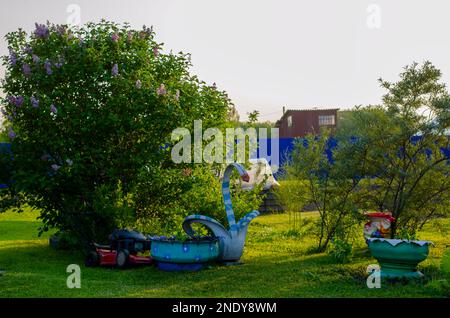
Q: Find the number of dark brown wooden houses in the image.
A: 1